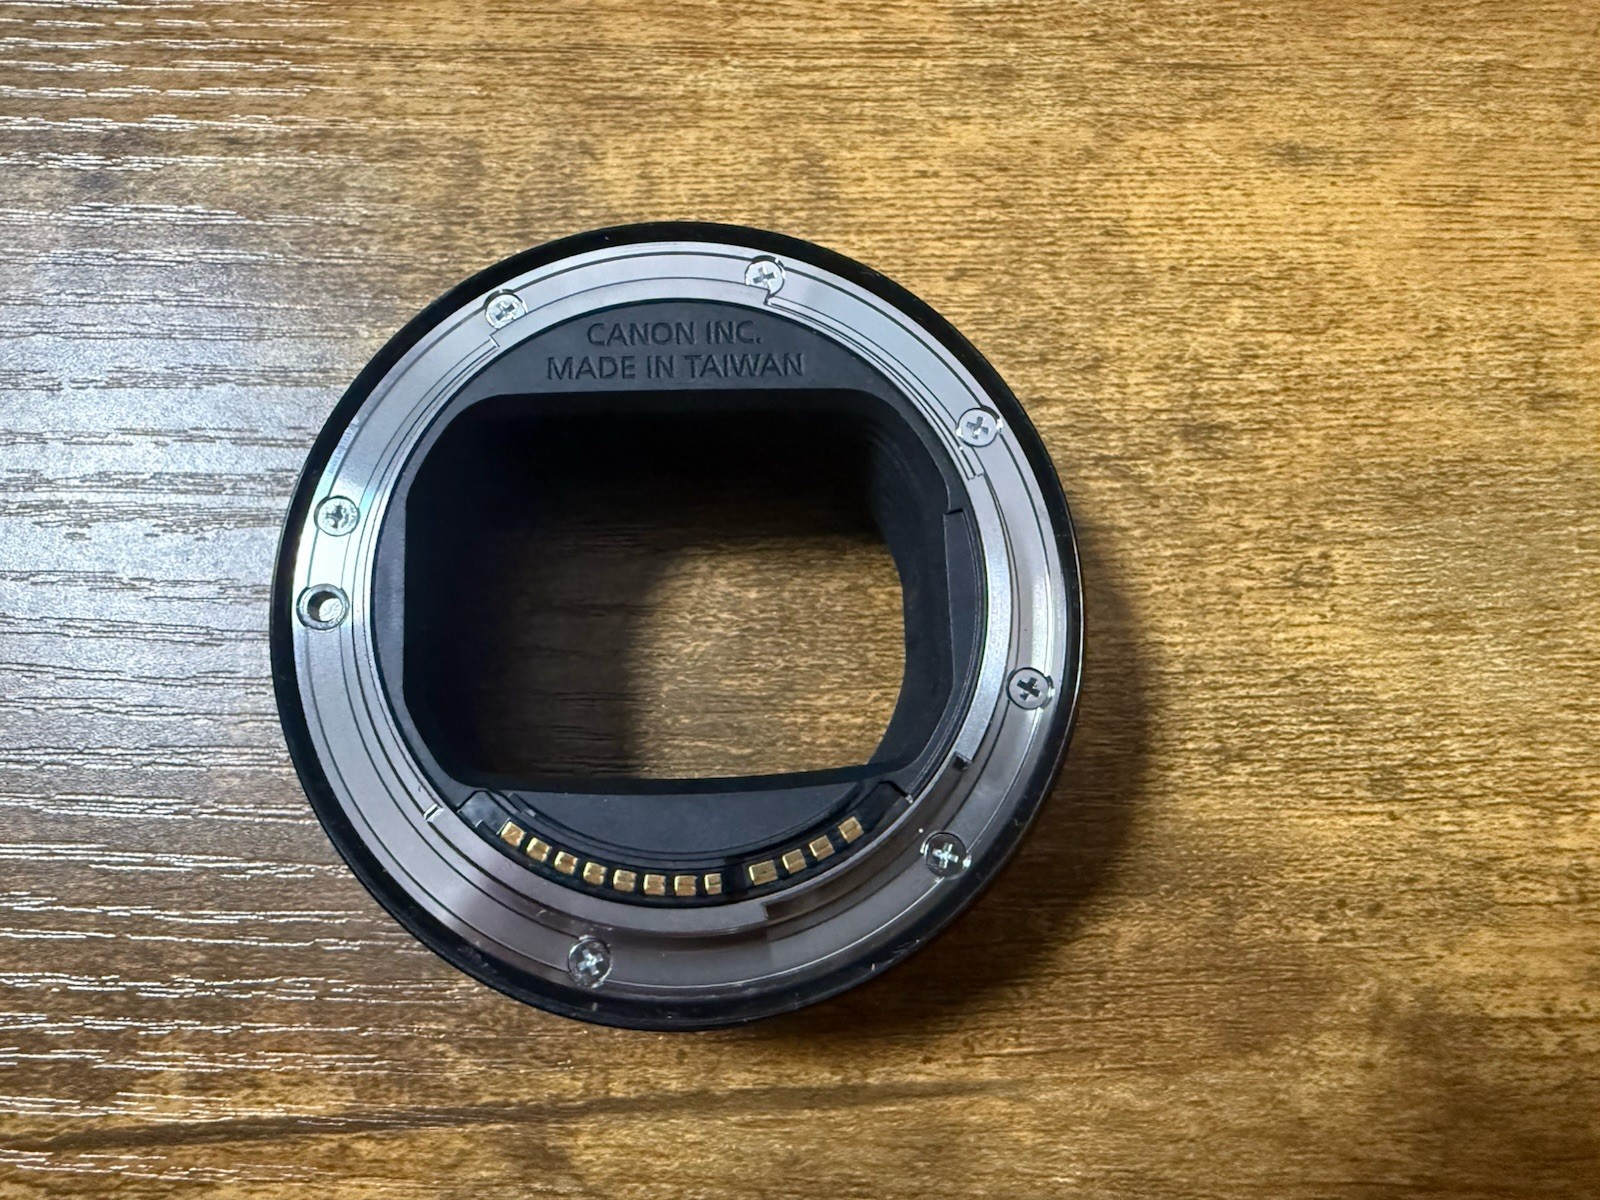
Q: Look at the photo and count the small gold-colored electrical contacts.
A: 12